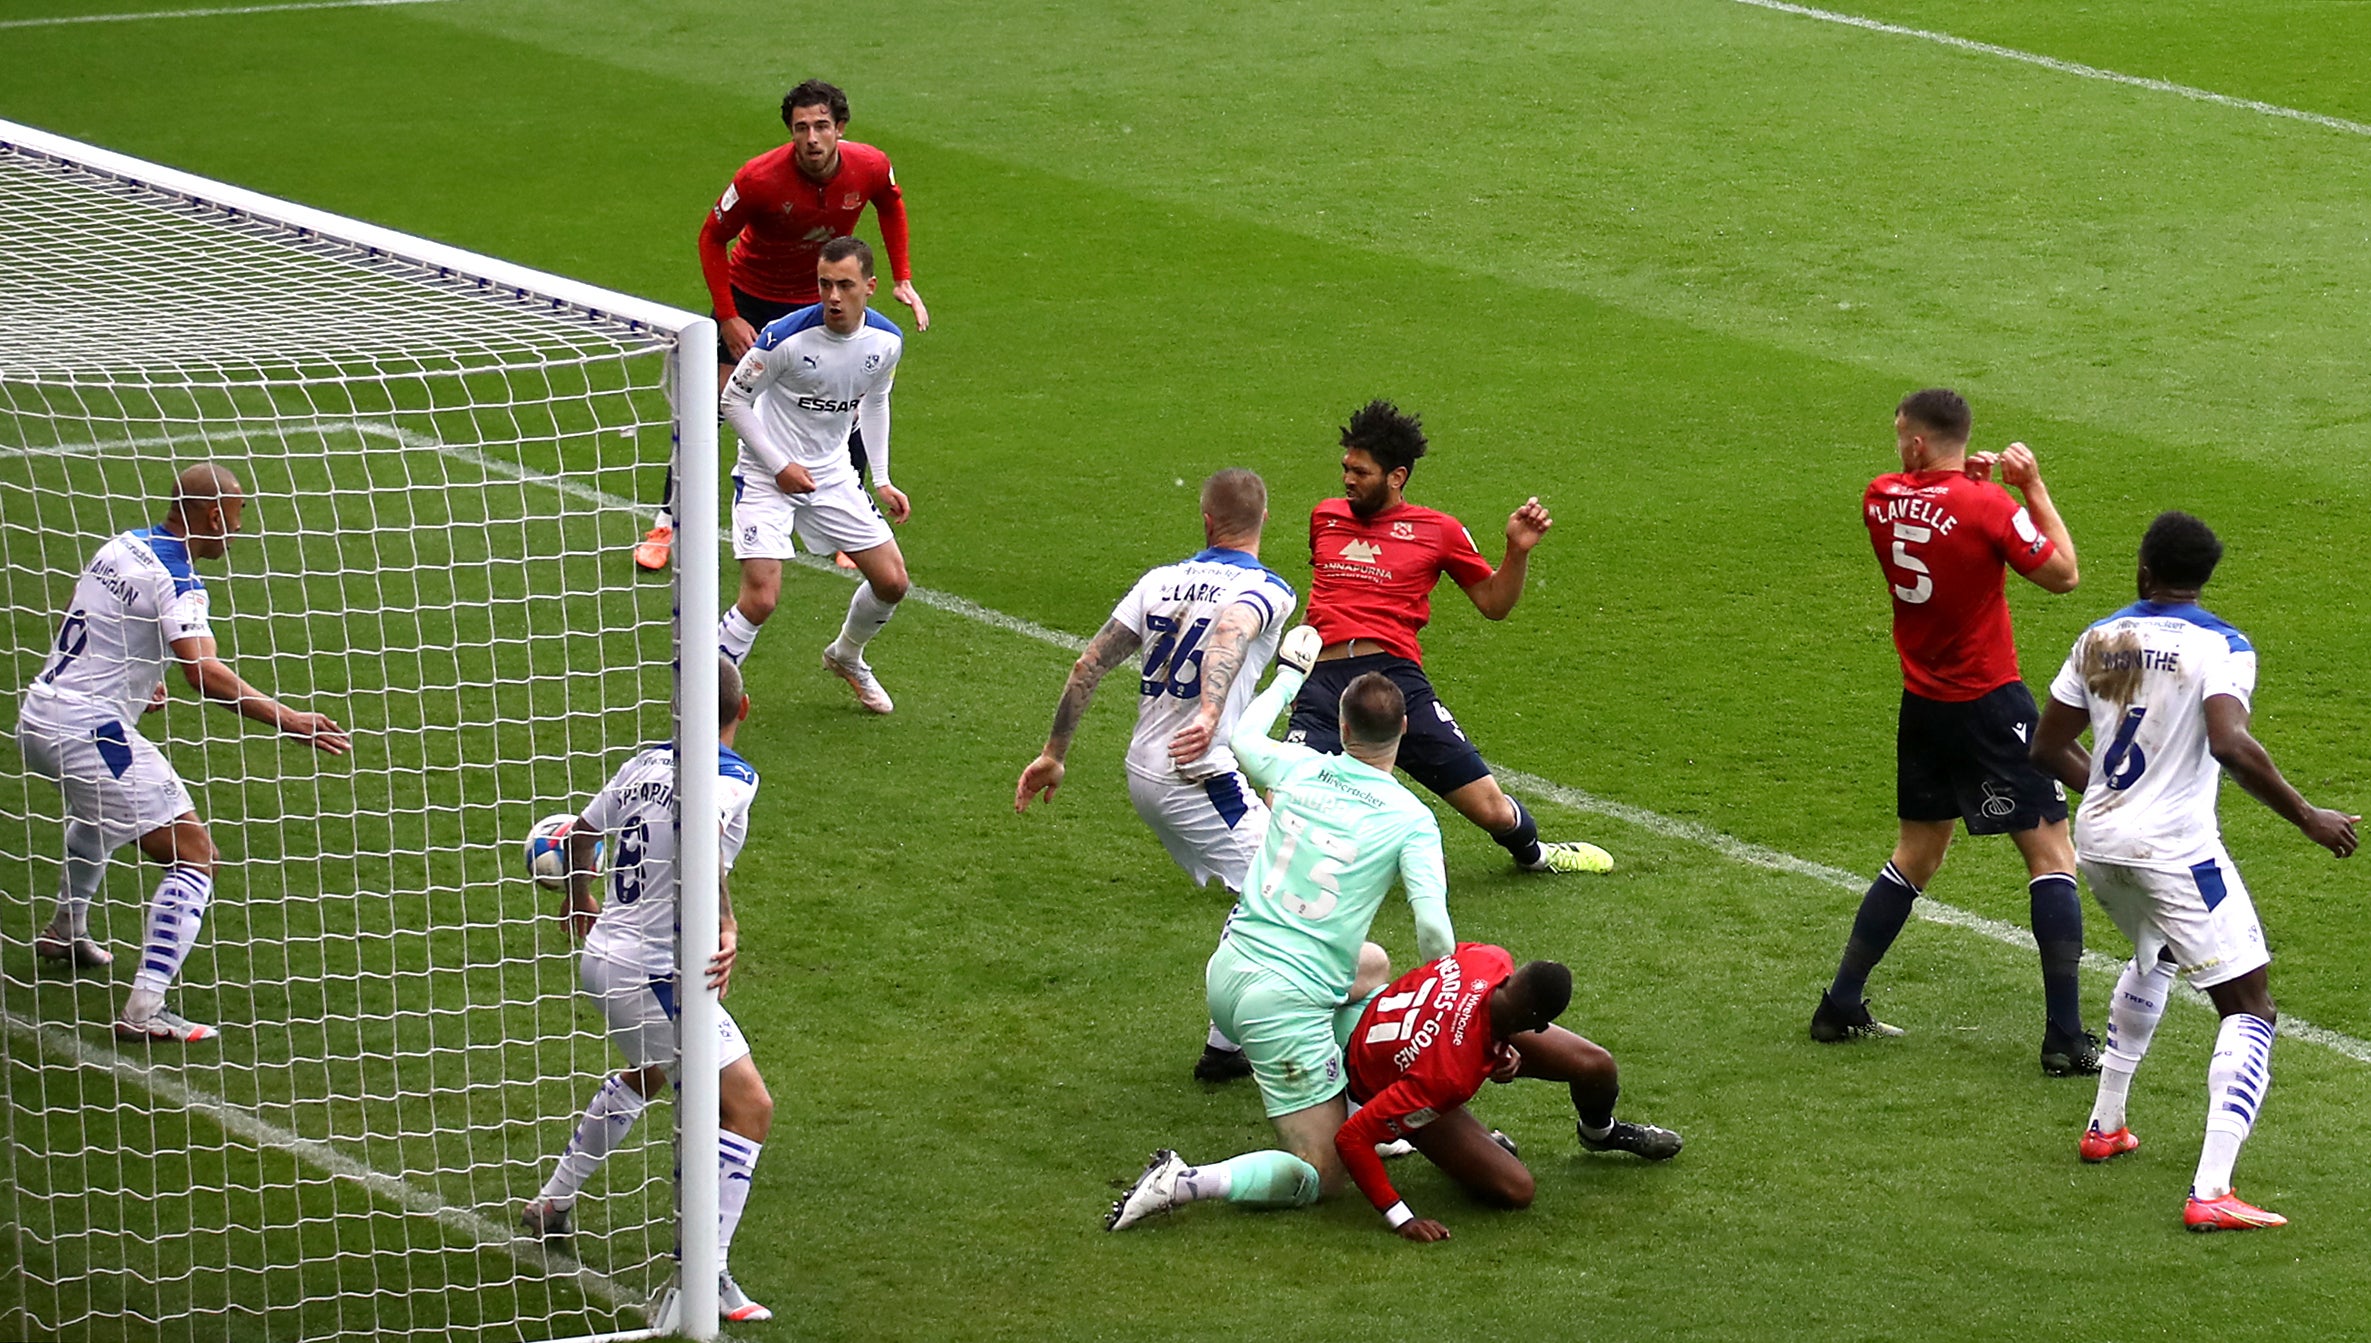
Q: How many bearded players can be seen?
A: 2